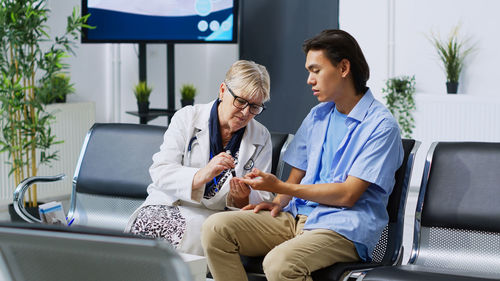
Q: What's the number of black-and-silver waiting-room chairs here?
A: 5